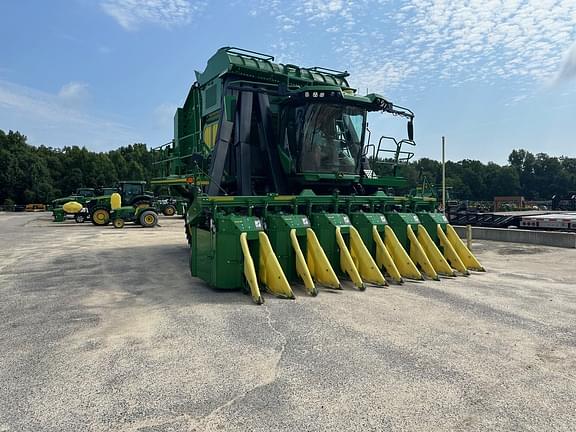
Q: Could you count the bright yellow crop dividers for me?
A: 12